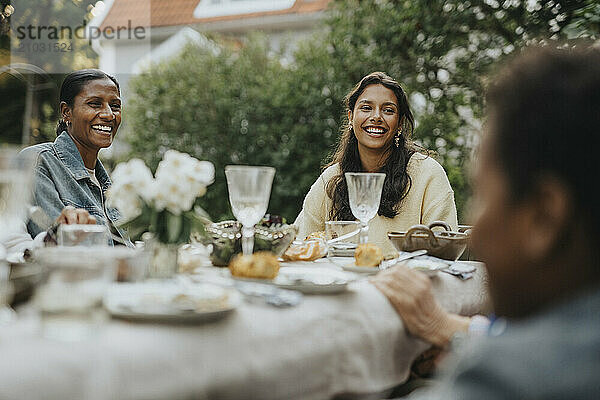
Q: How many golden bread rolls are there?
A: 2